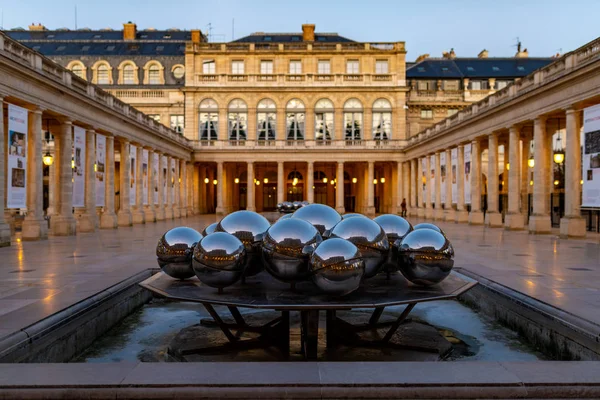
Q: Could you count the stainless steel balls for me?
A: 13